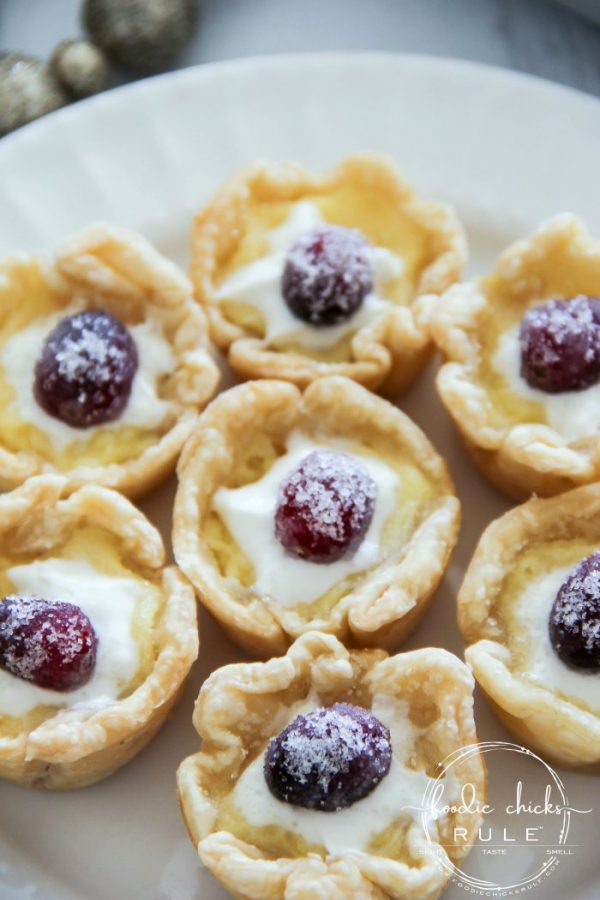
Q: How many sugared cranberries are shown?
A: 7